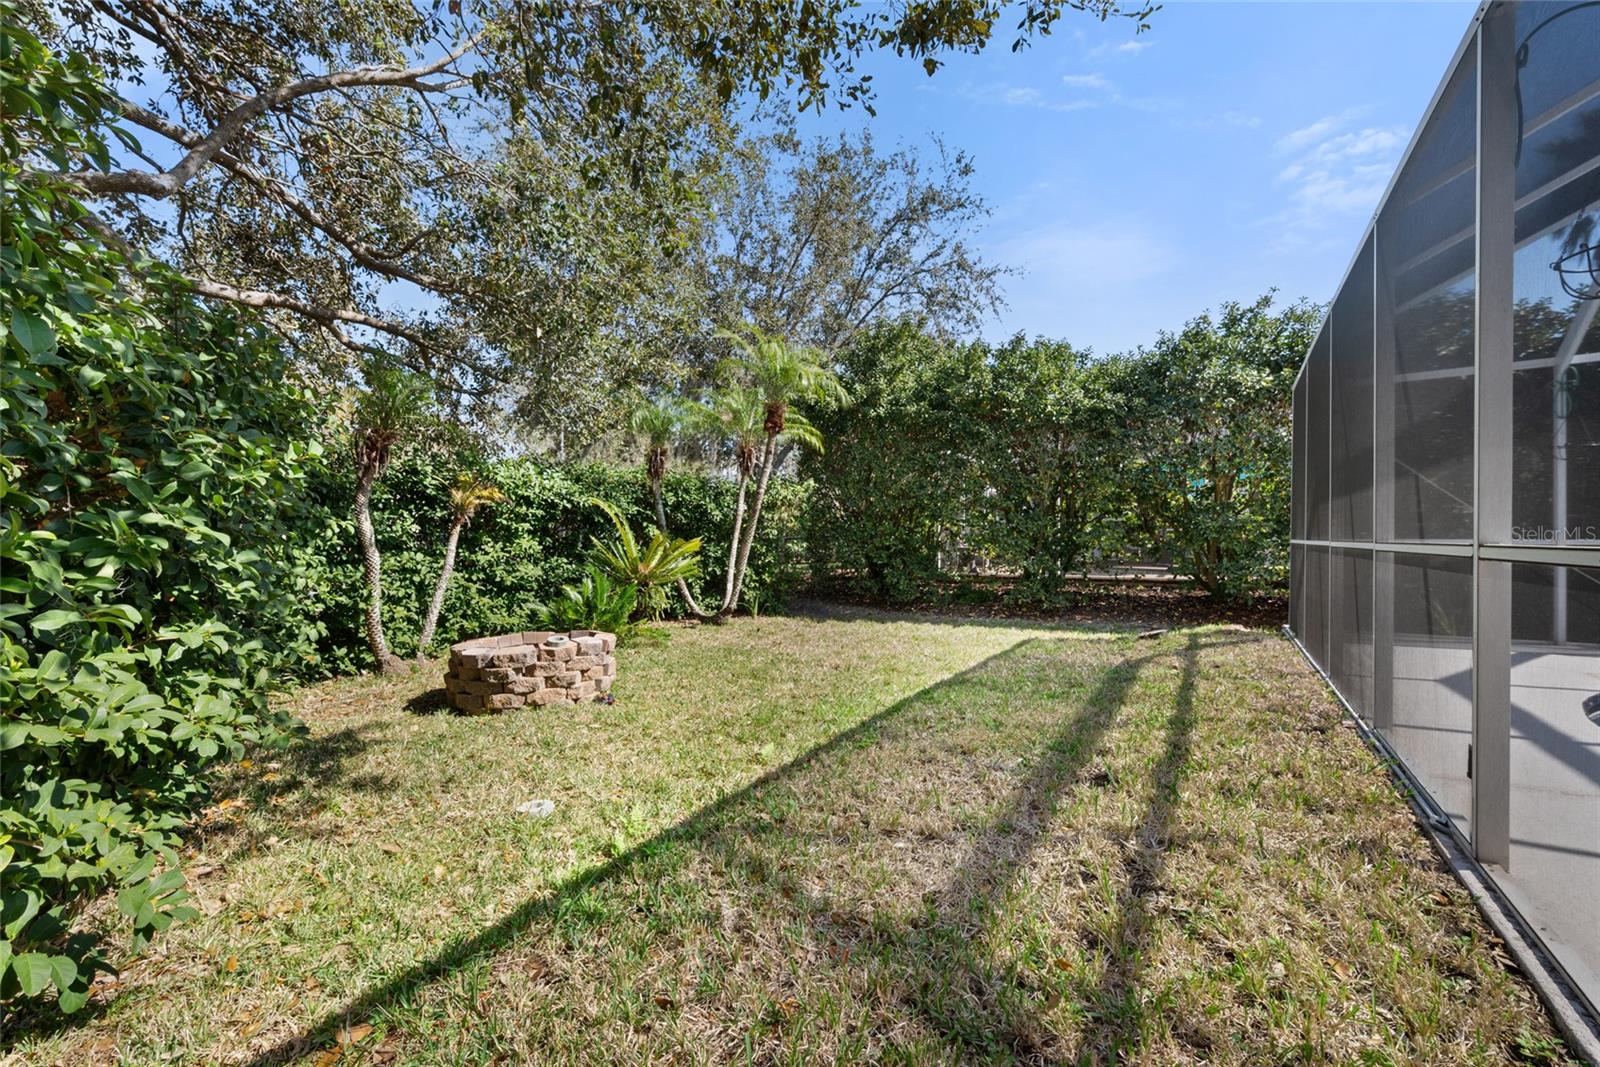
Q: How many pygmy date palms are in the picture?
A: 5